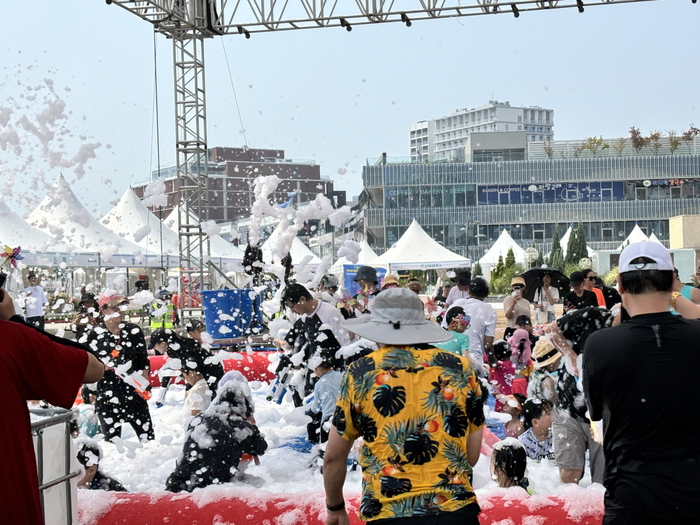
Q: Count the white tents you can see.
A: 11